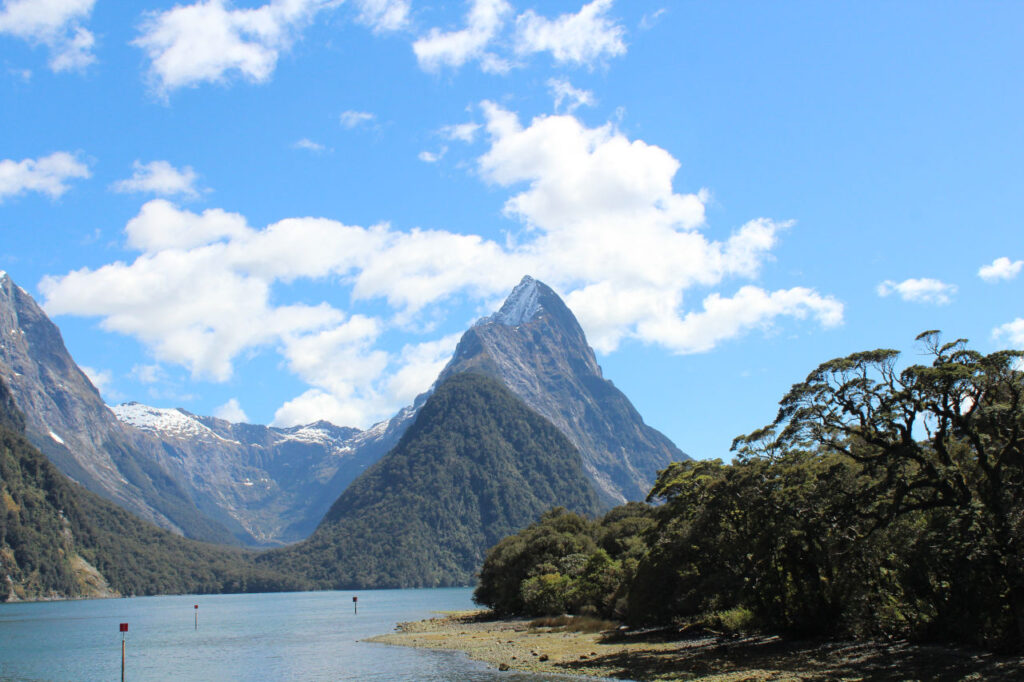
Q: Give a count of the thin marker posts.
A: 3